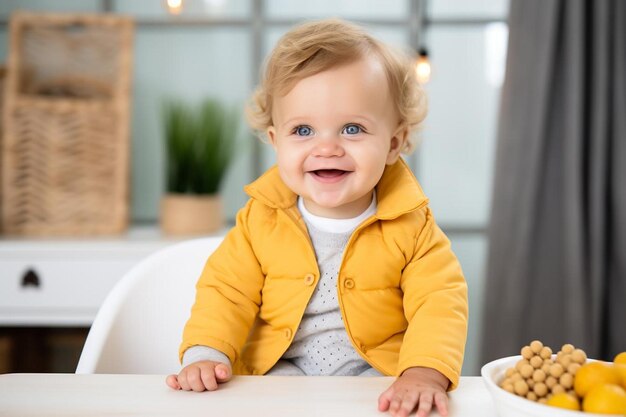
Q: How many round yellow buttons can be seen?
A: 3